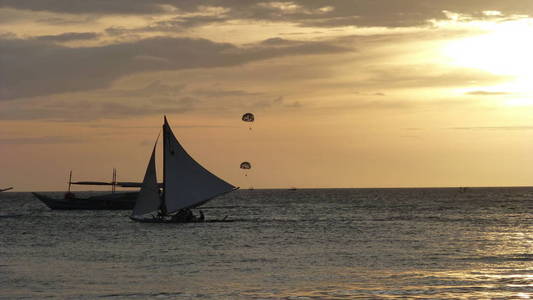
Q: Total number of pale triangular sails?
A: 2